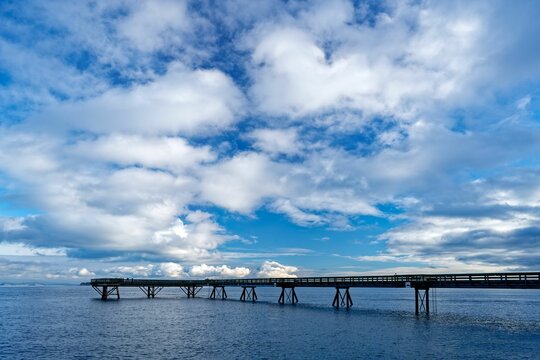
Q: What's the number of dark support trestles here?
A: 8